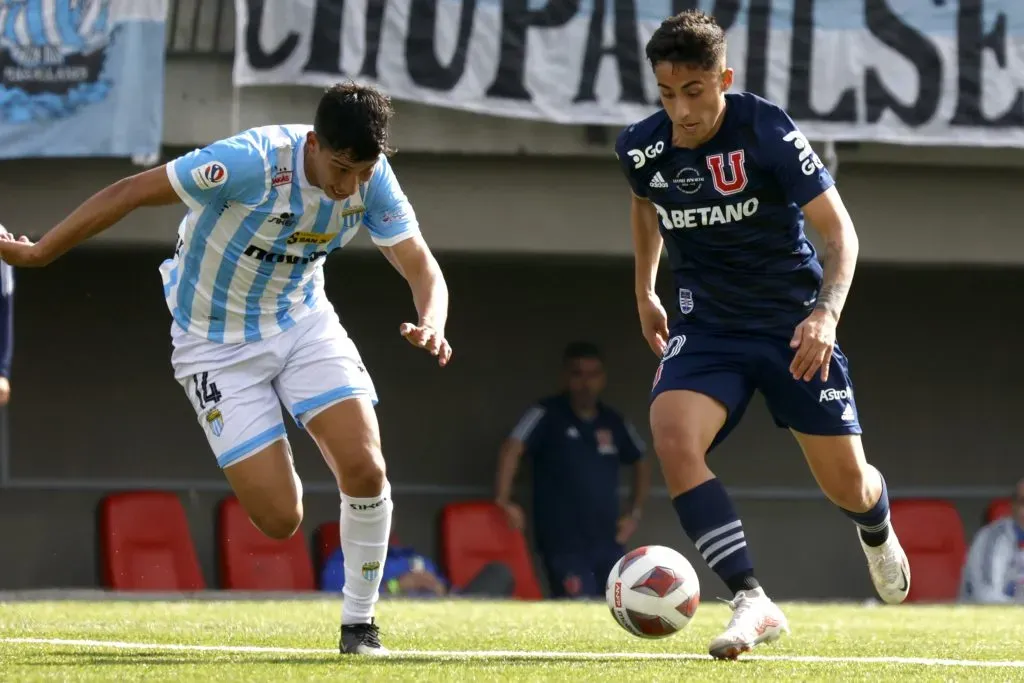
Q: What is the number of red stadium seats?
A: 6